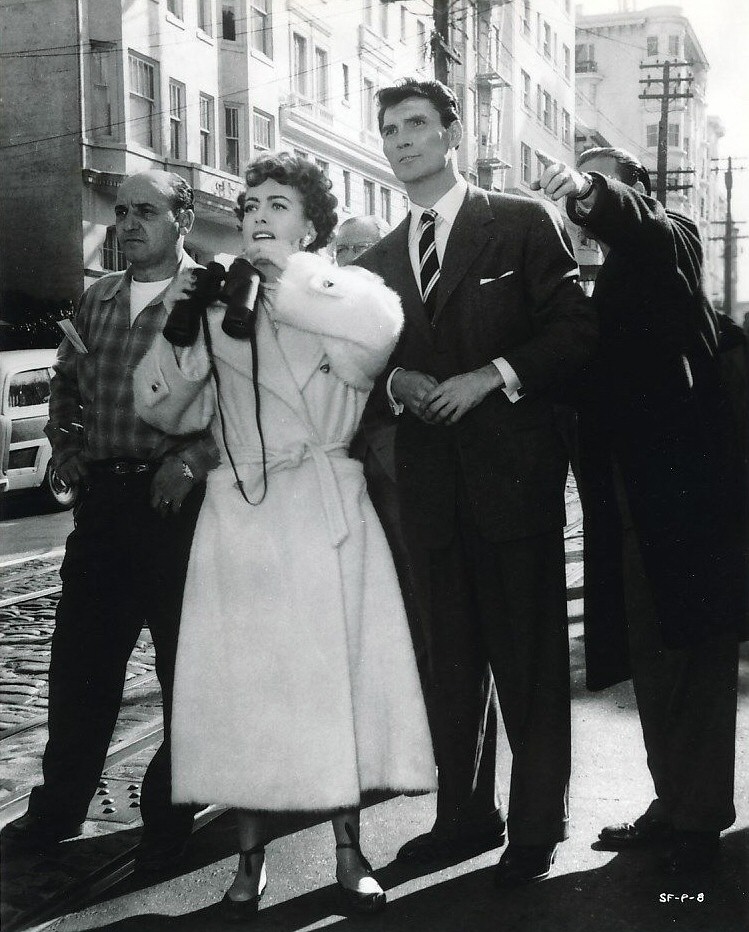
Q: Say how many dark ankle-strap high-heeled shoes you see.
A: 2